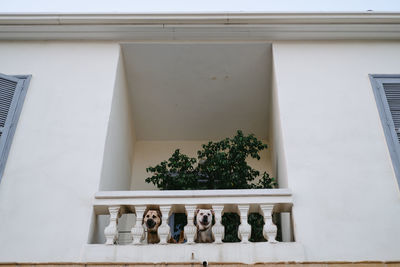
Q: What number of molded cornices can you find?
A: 1